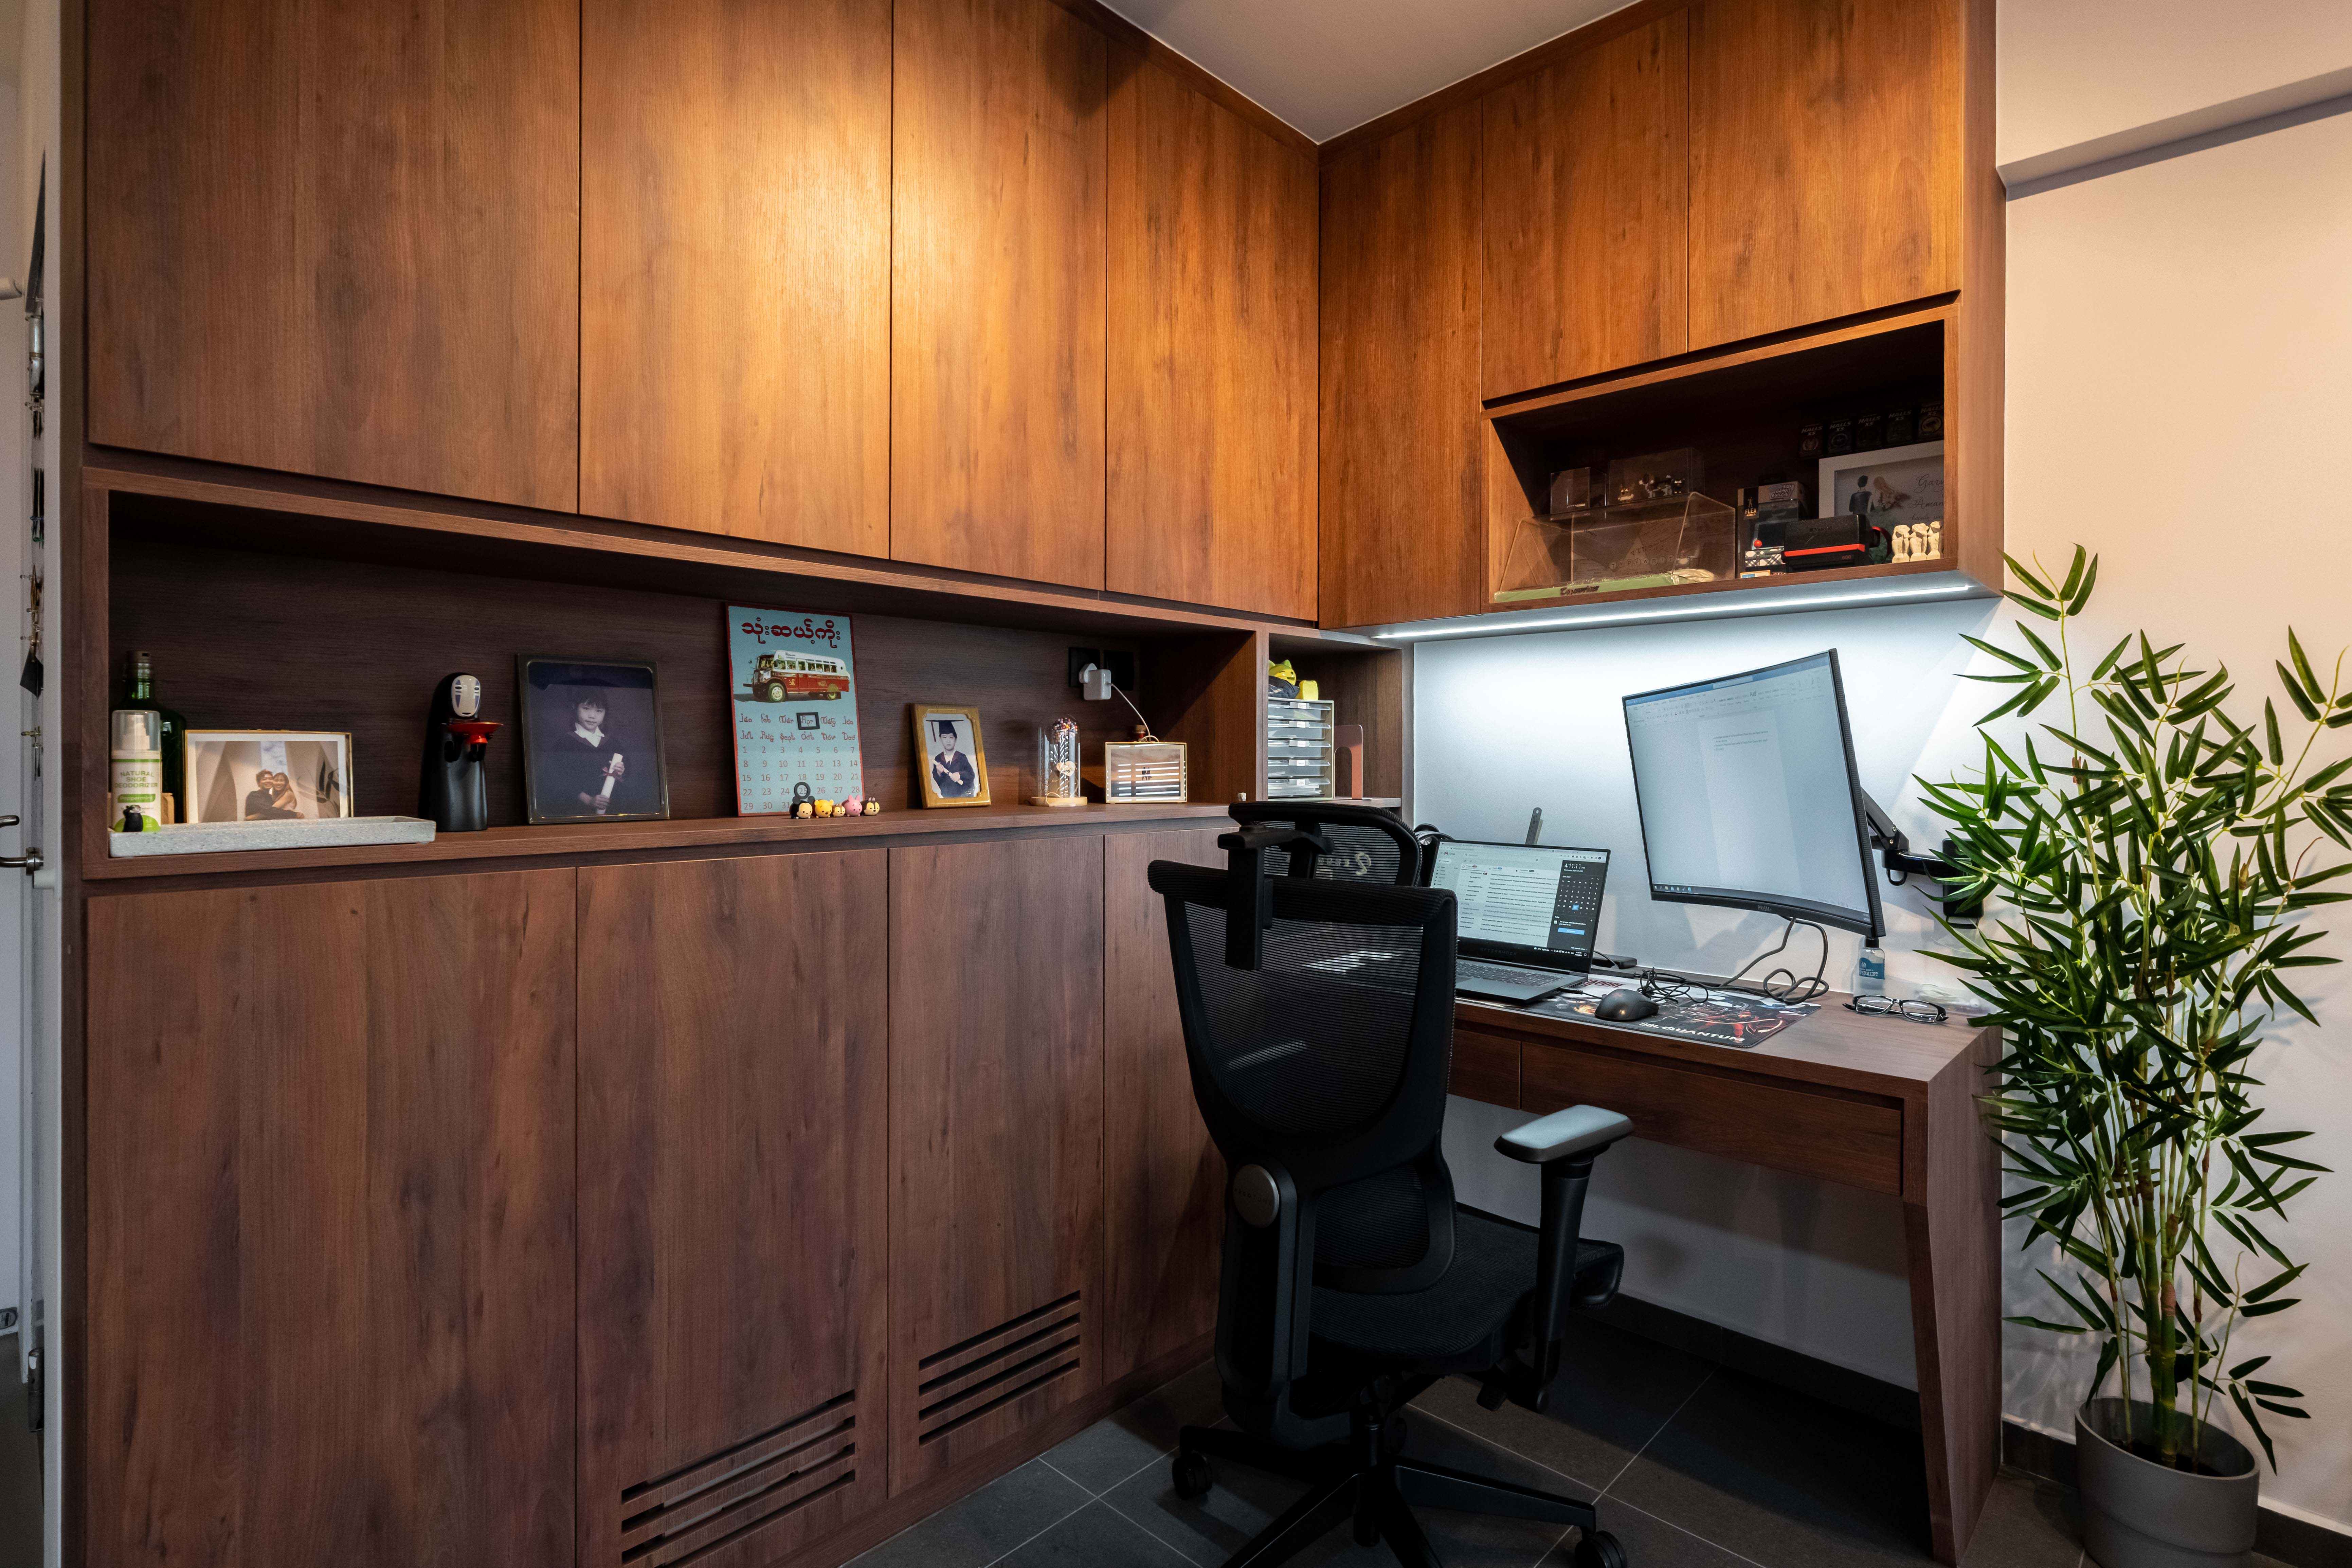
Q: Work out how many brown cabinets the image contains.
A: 11